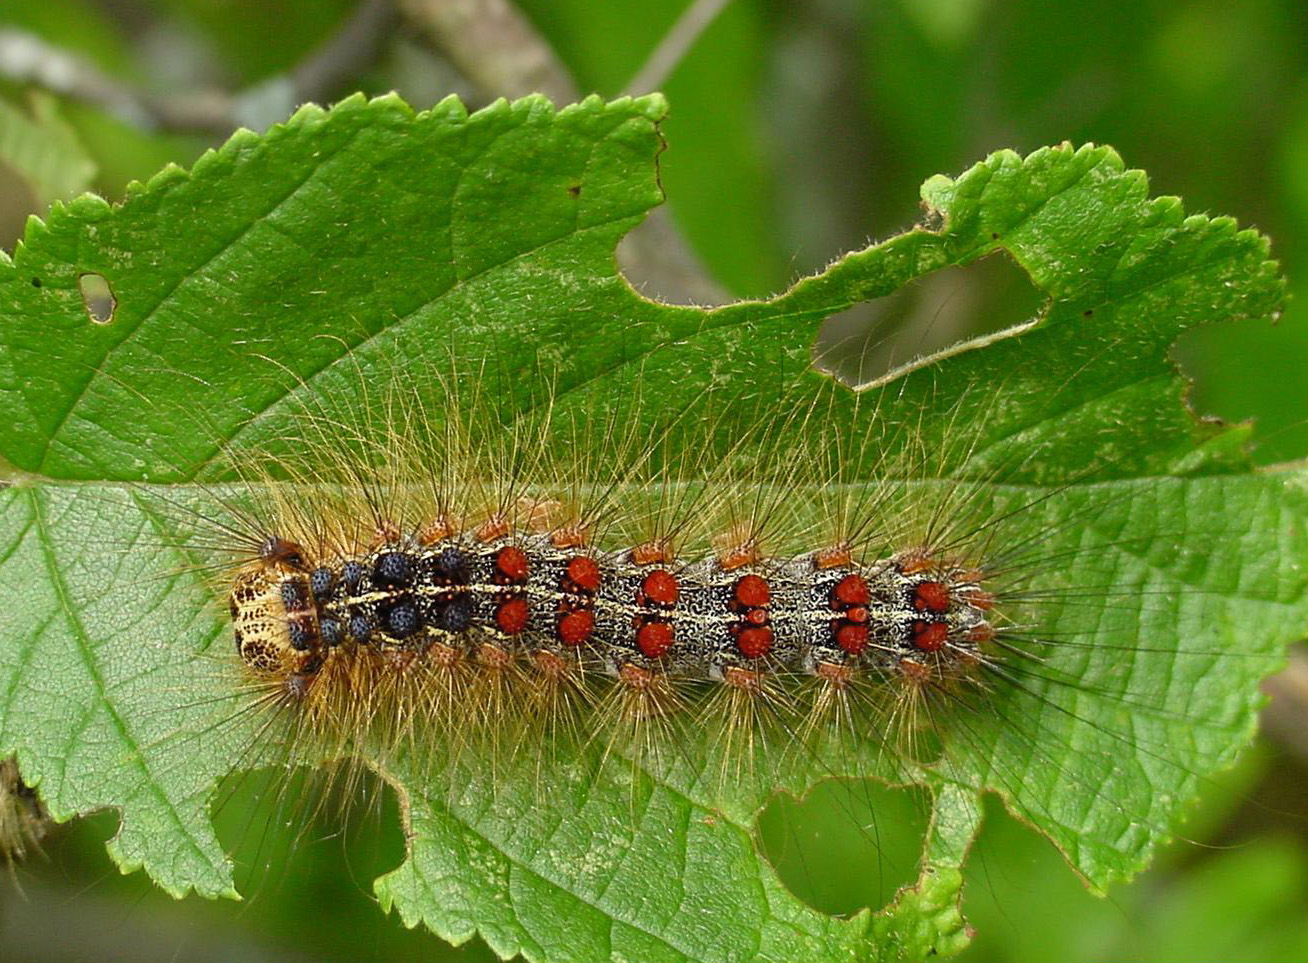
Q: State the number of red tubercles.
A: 12